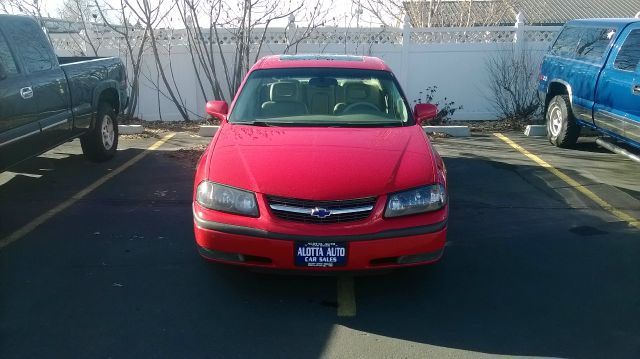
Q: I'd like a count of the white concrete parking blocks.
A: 4